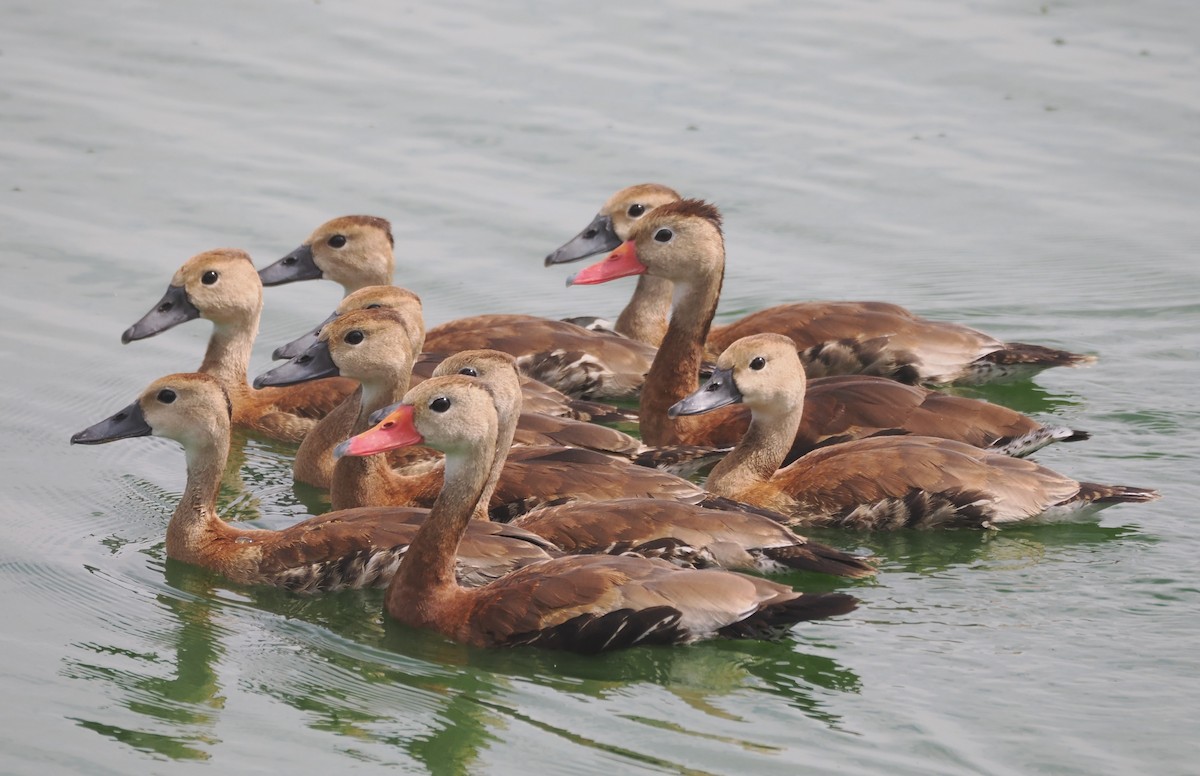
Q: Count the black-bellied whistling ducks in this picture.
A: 10